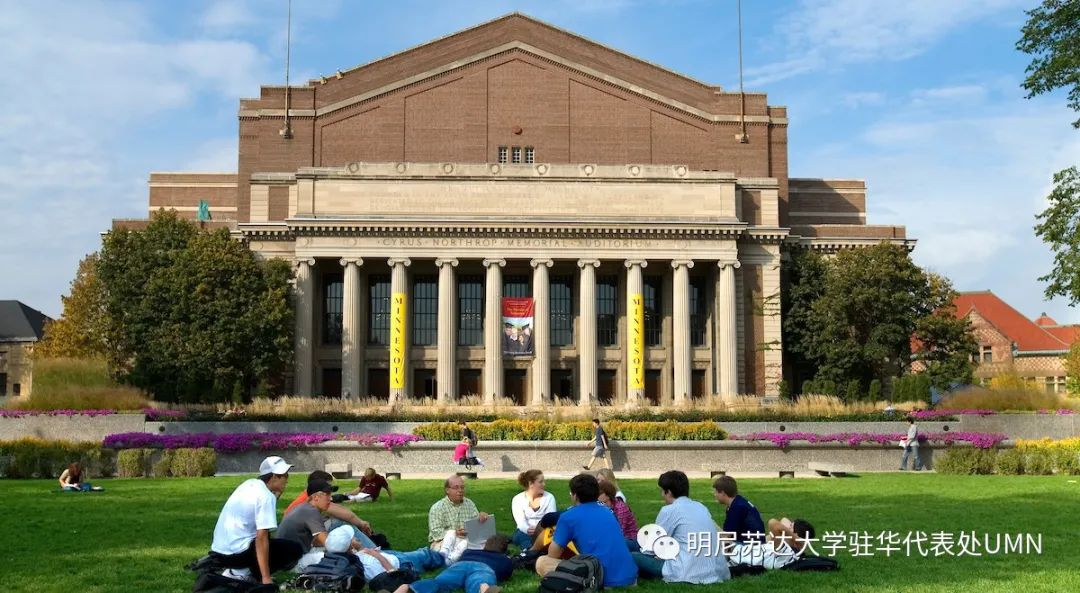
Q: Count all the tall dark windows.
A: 9